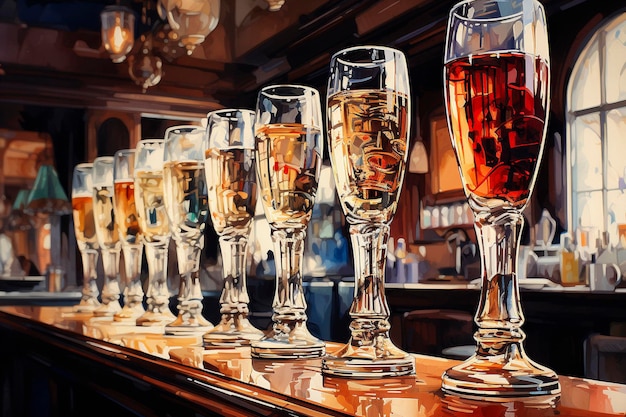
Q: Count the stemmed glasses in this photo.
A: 9